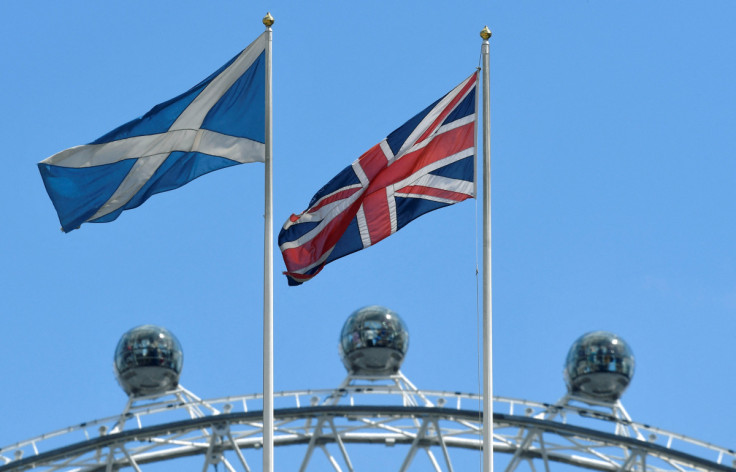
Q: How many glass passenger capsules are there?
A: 3